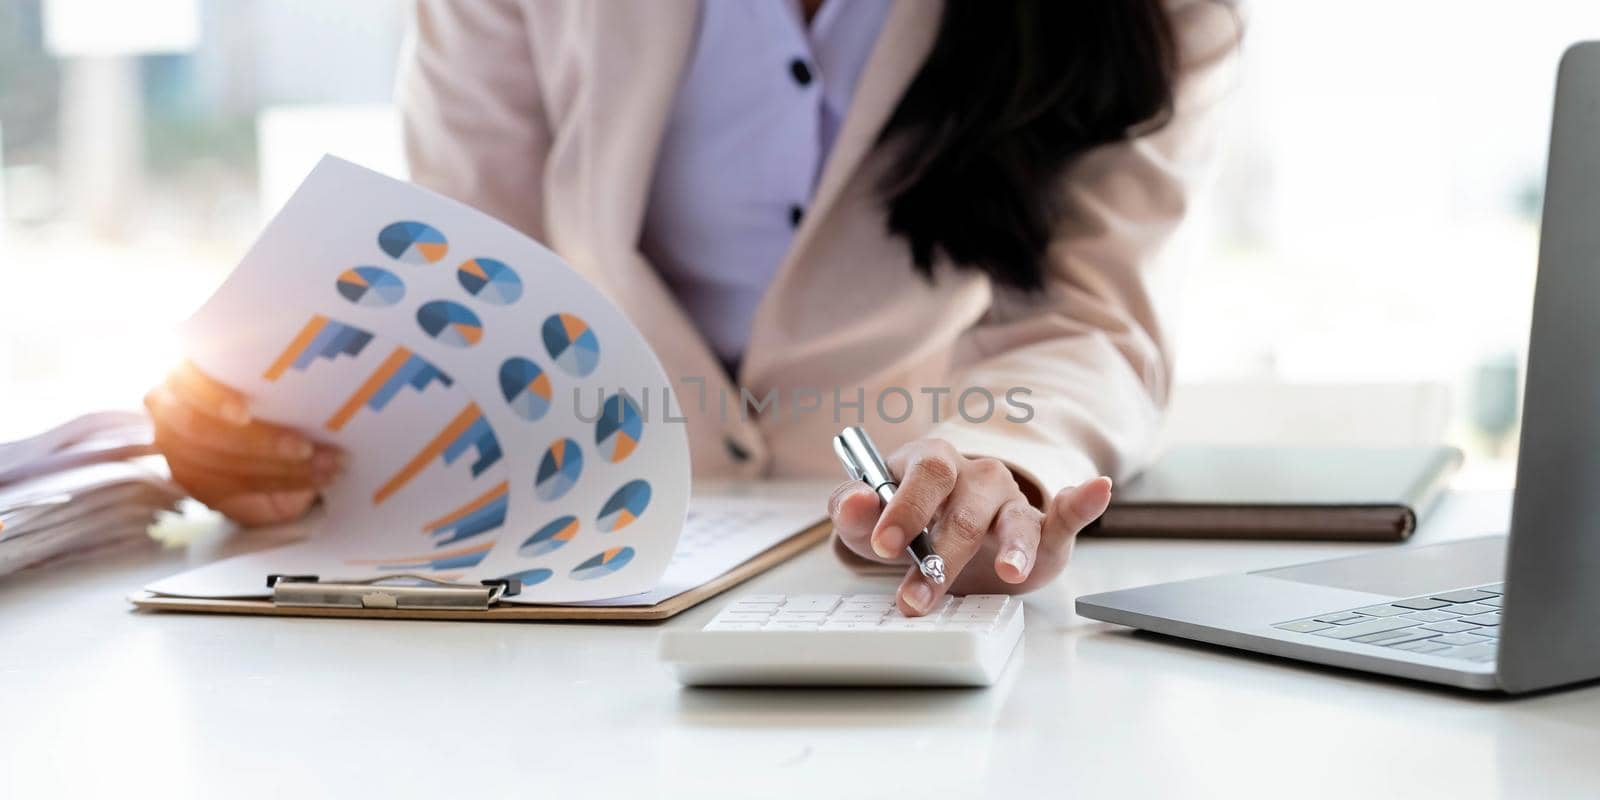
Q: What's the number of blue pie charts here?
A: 12